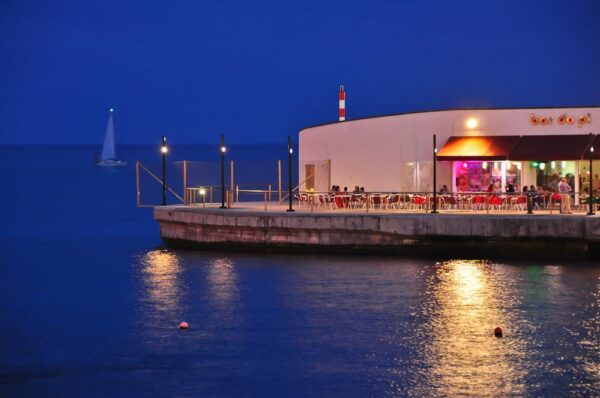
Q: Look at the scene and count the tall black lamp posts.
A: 5